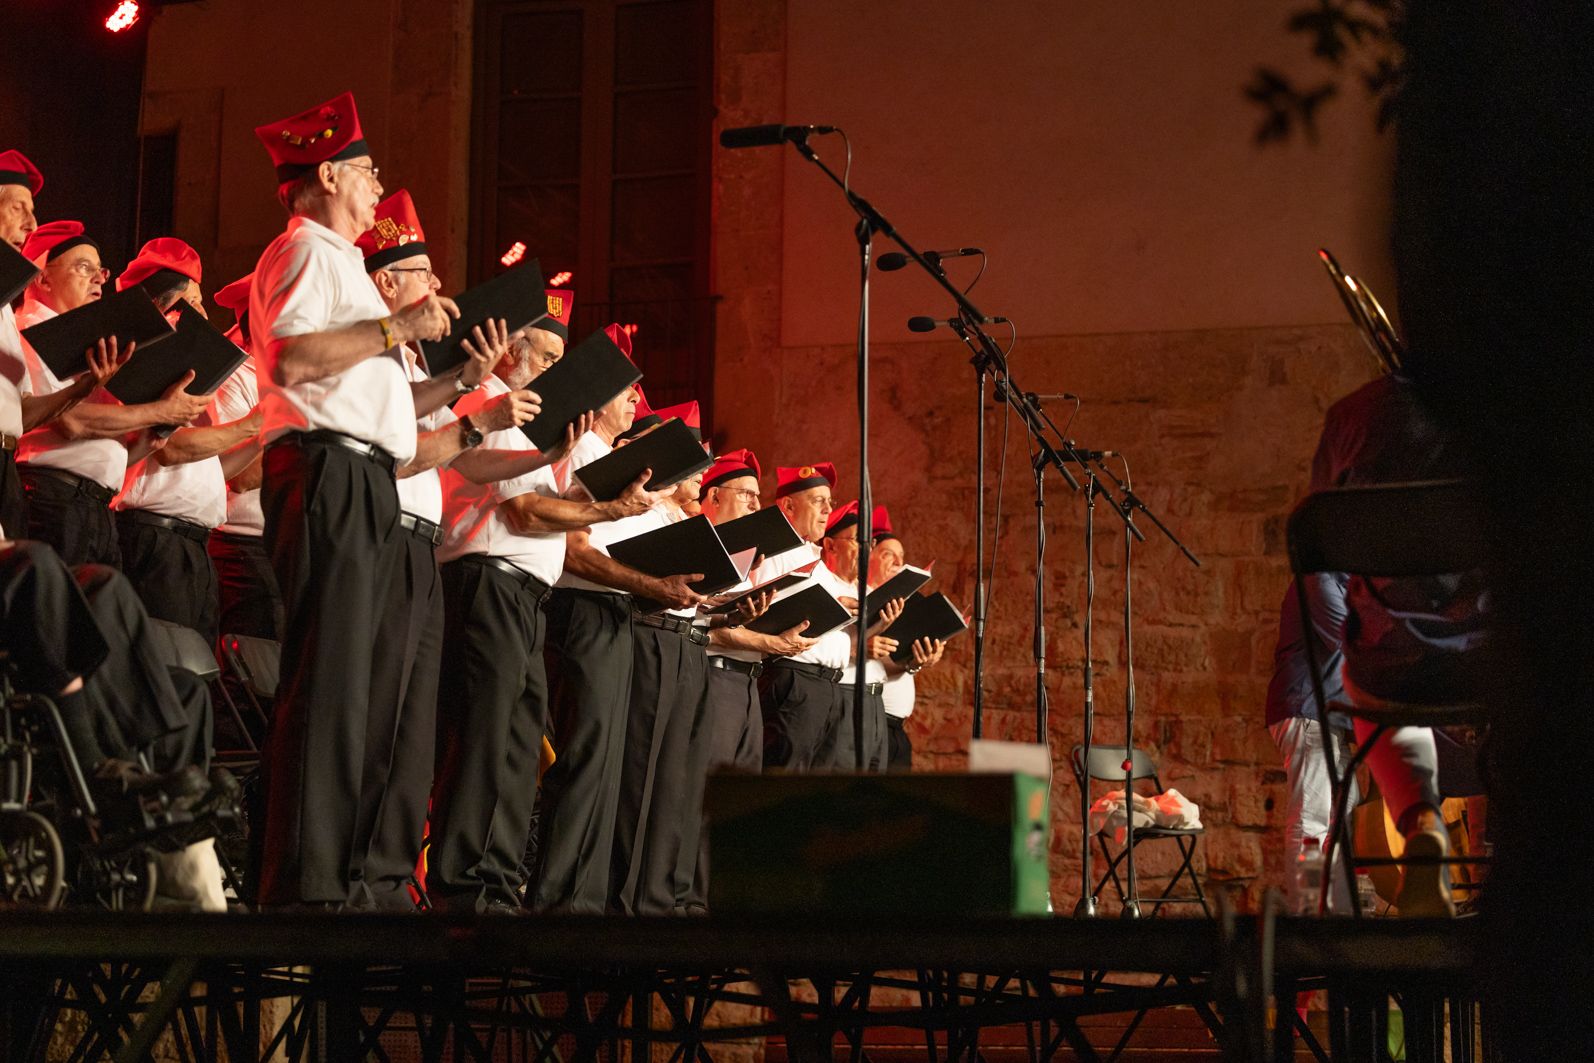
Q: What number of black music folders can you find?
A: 12